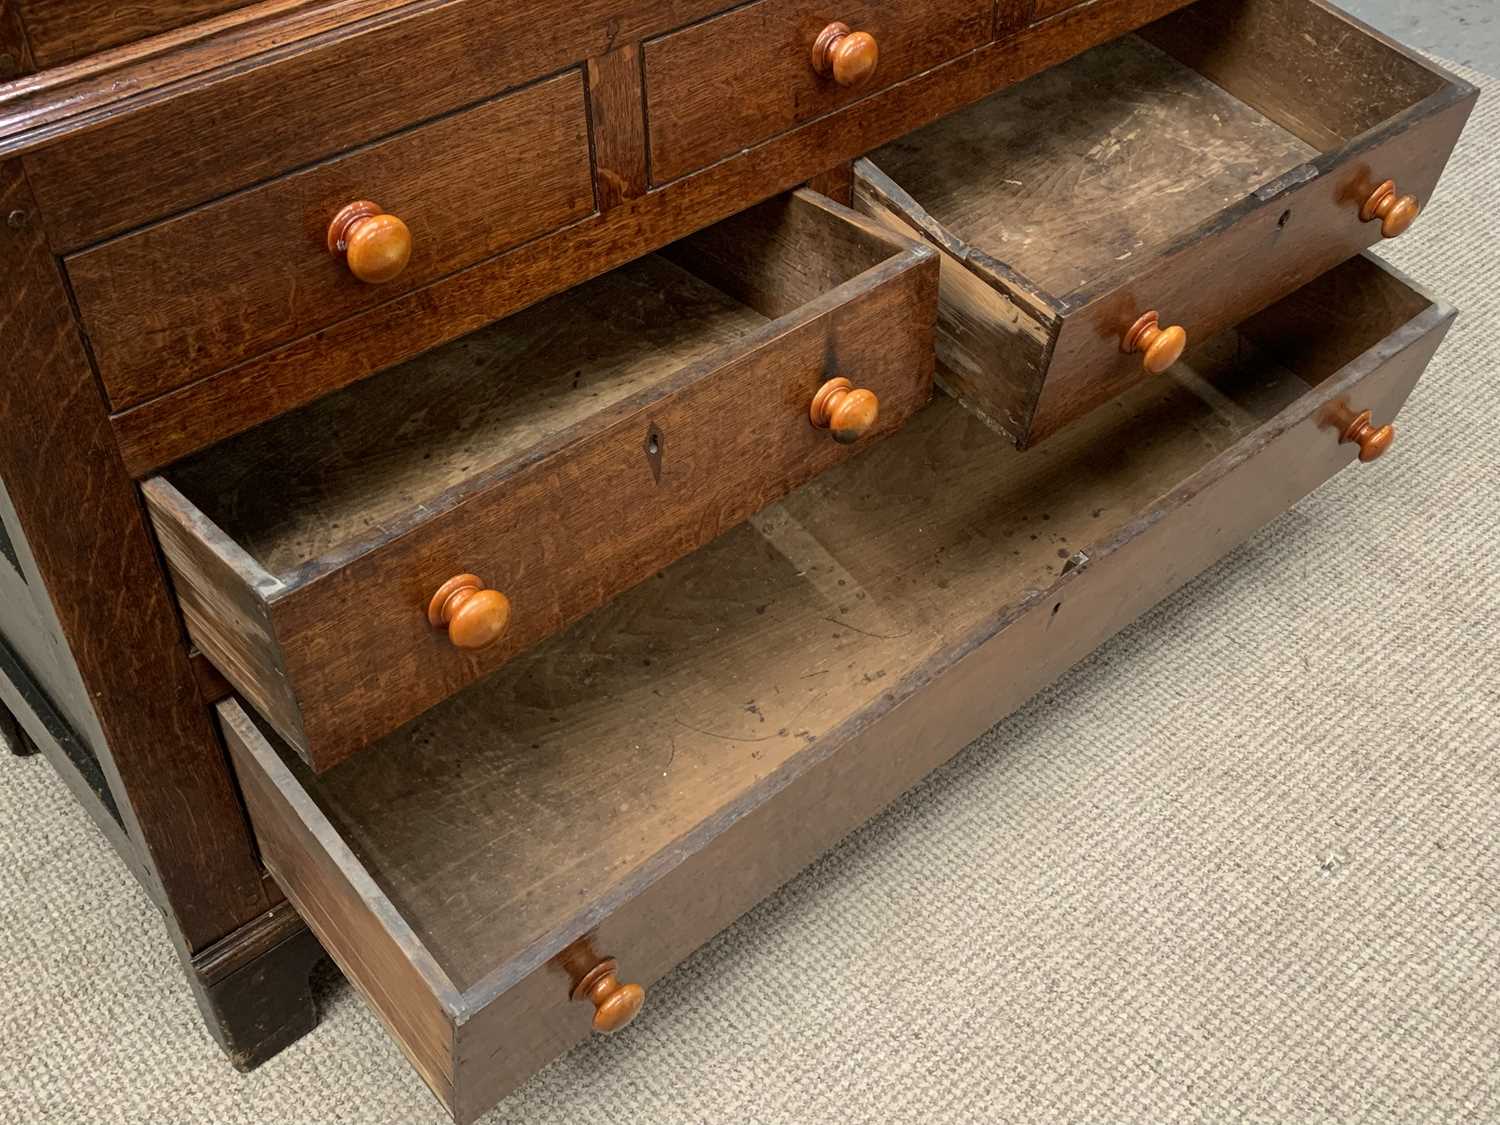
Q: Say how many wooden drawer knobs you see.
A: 8